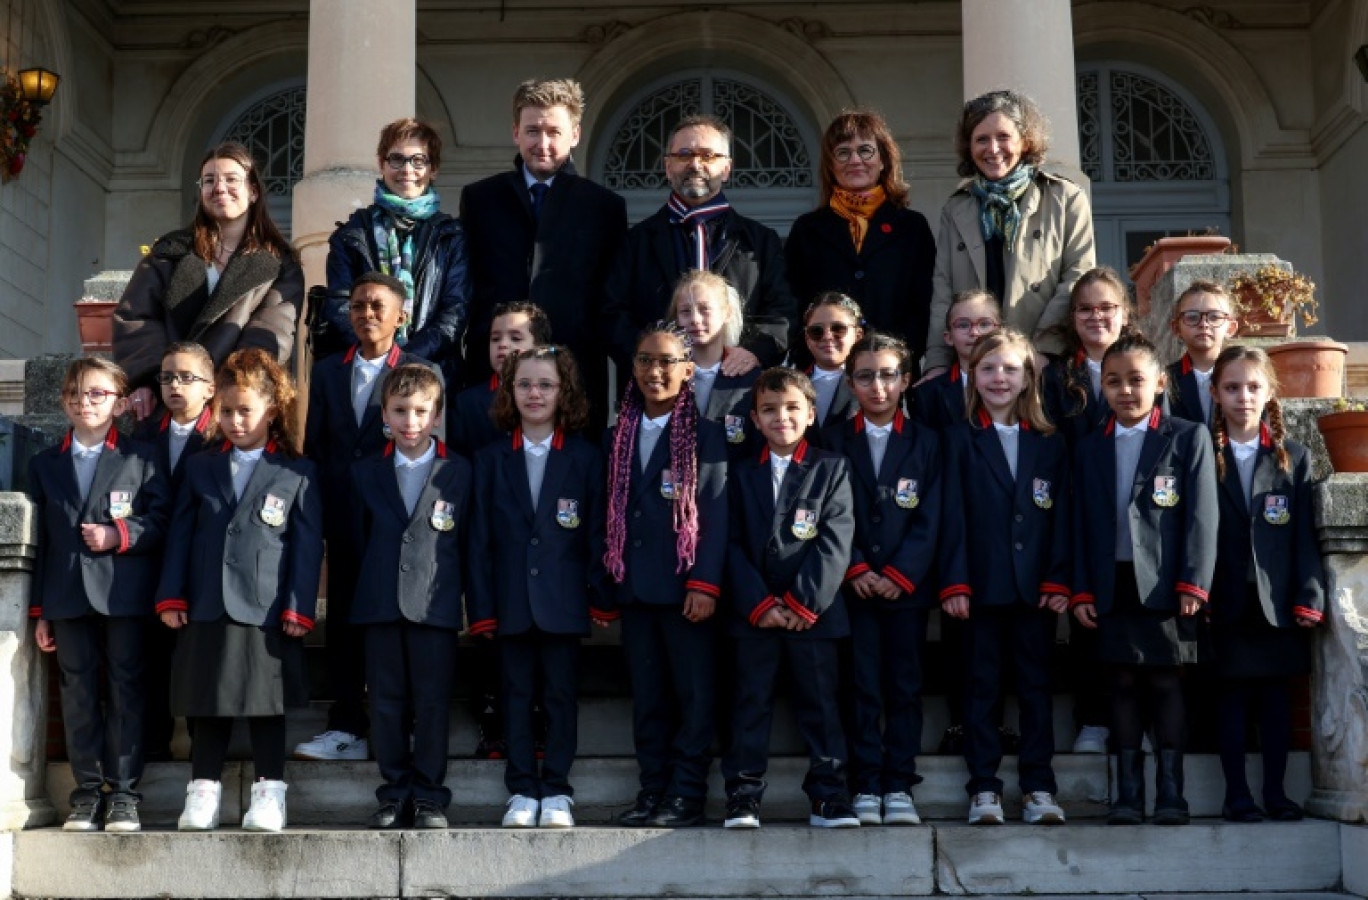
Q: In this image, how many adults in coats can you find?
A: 6